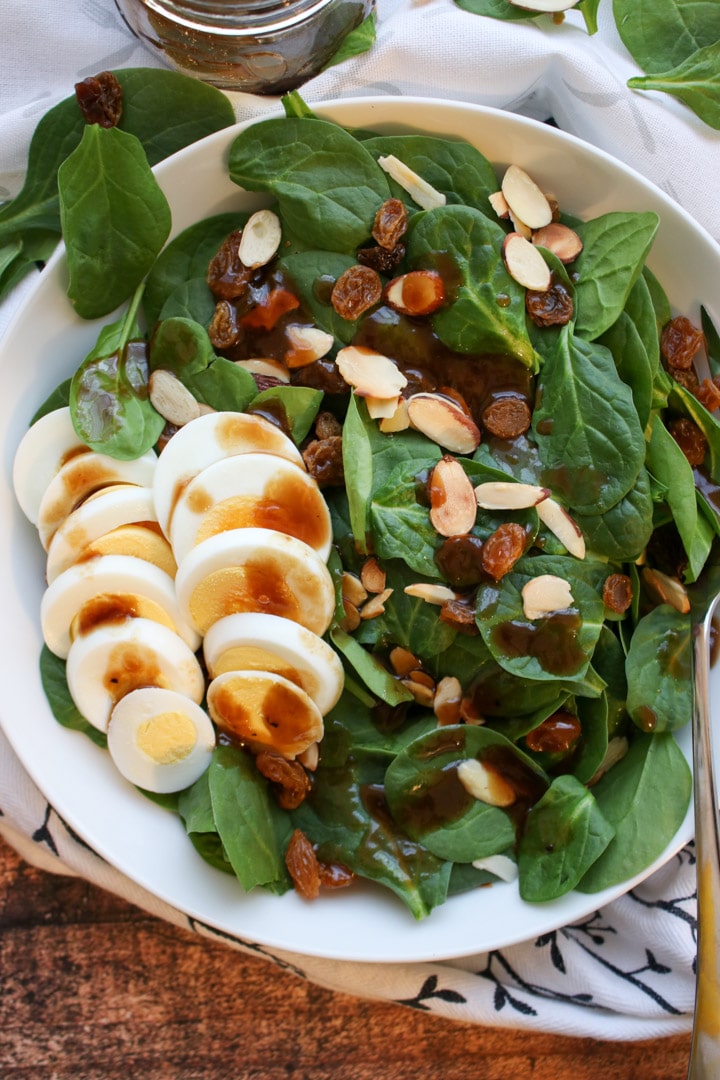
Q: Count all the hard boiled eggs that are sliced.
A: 2